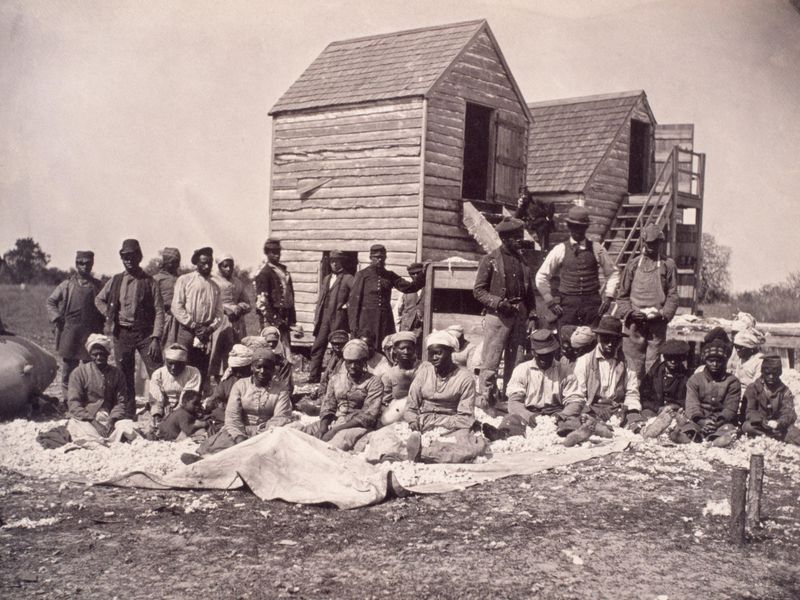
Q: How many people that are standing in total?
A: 12